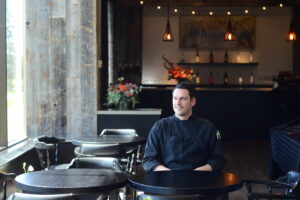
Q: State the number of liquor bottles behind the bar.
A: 11